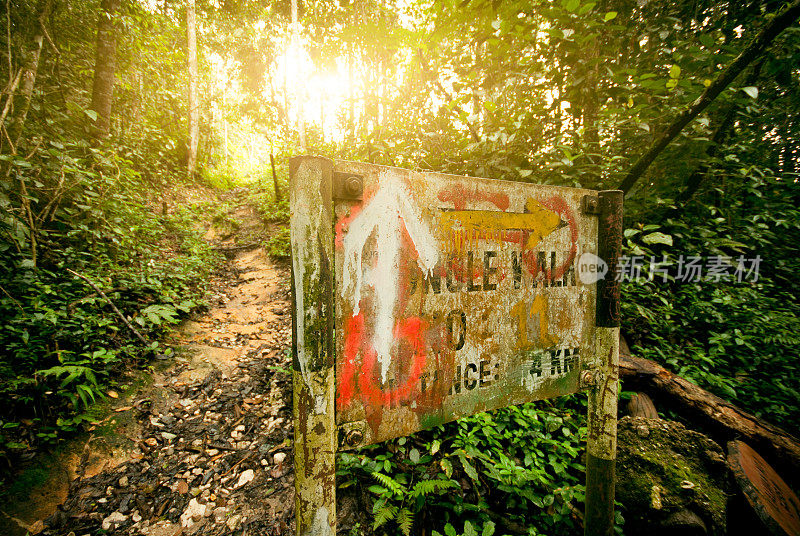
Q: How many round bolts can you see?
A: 4